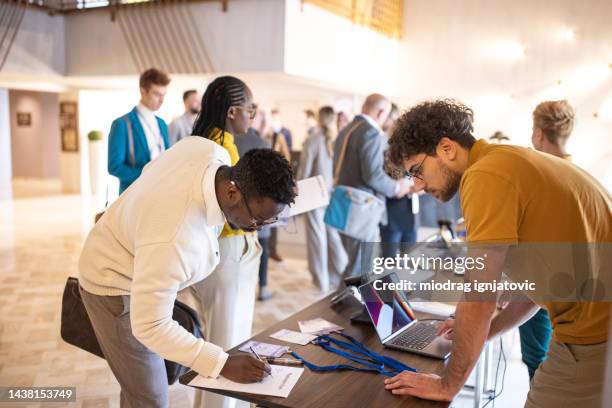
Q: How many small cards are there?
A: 3